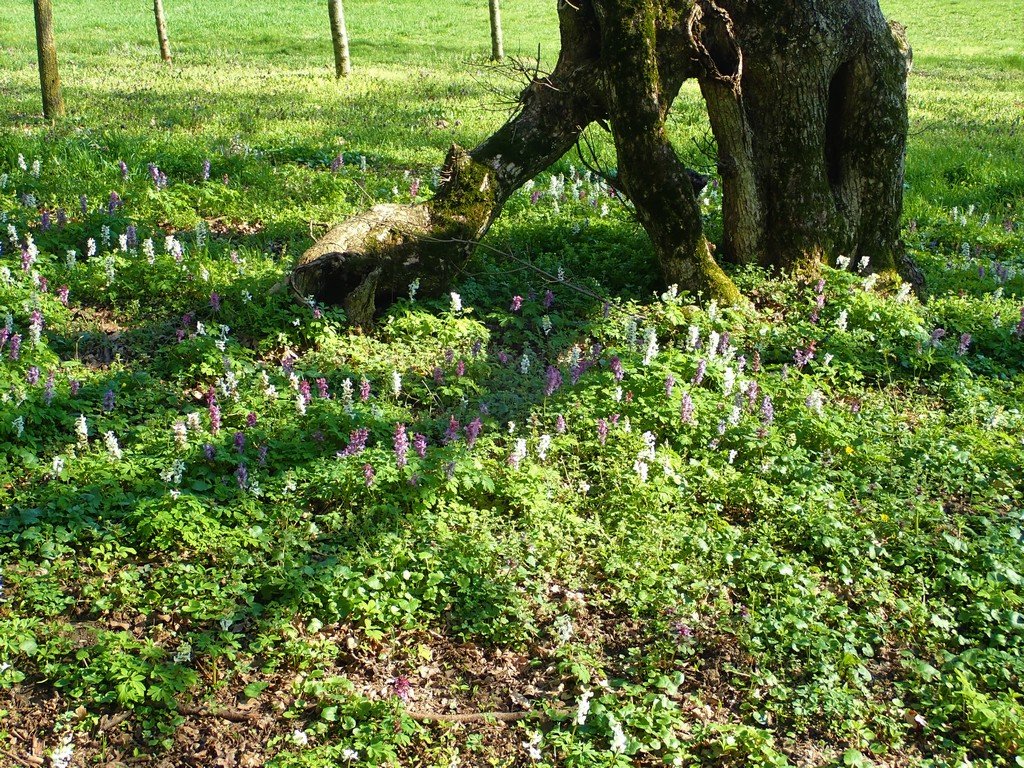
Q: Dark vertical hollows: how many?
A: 1